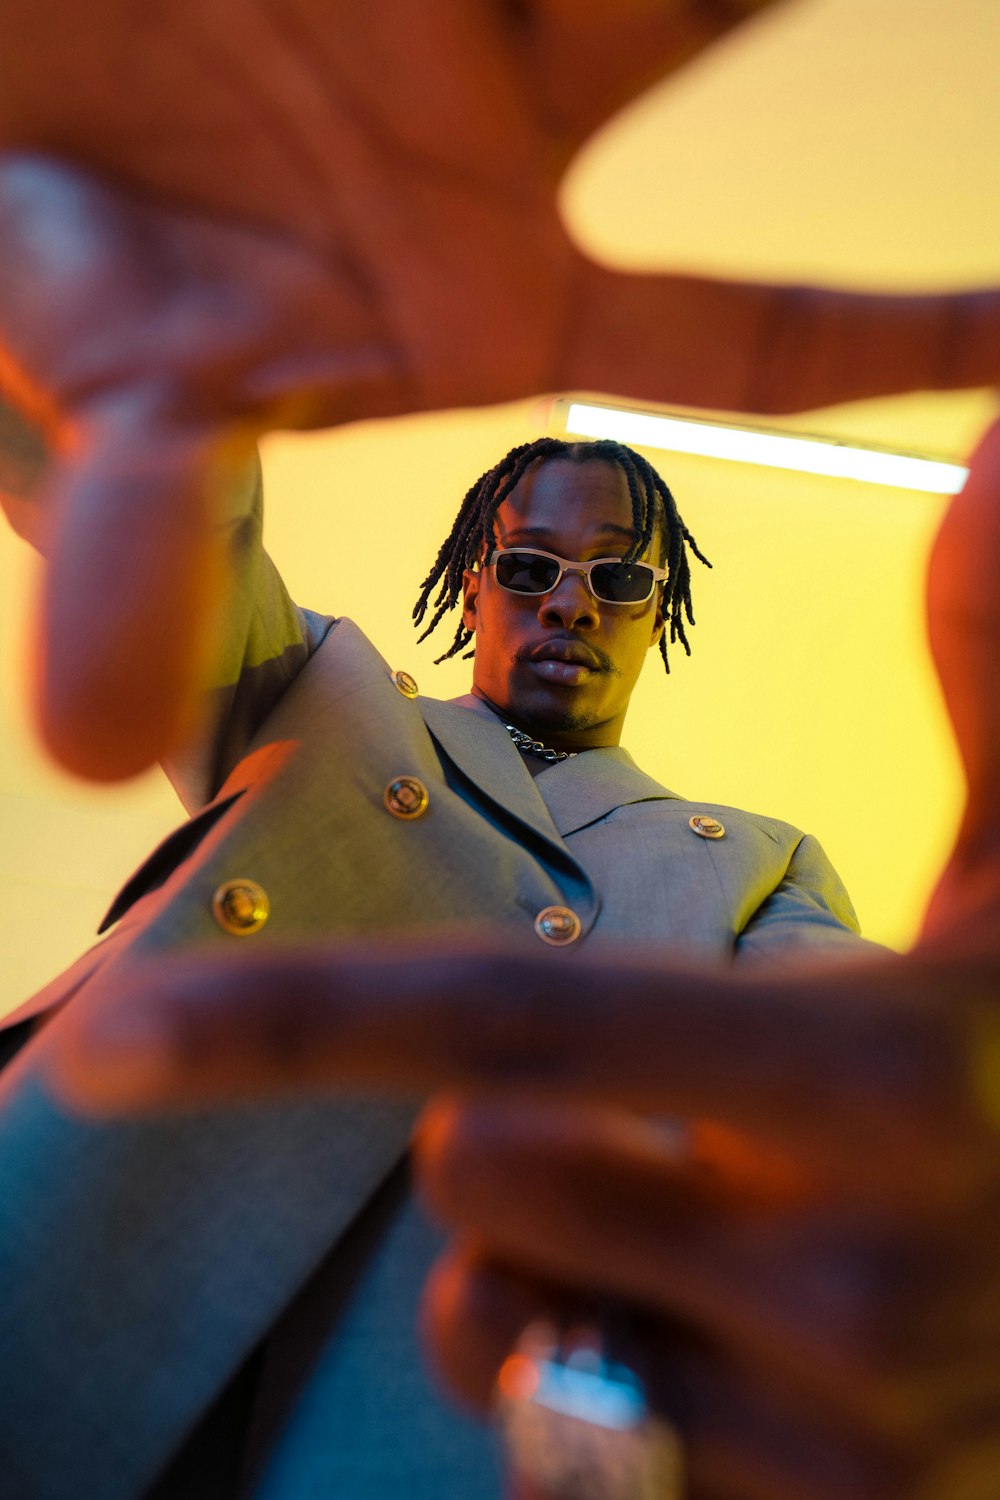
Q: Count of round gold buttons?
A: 5